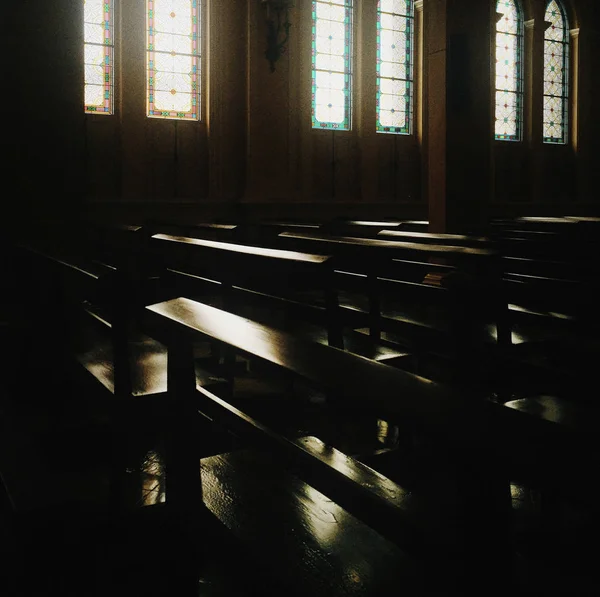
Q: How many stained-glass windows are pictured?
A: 6